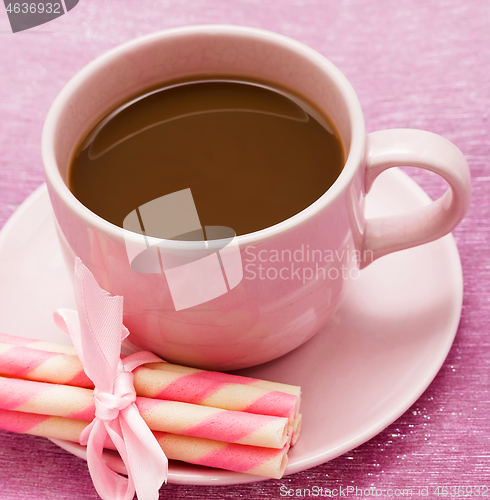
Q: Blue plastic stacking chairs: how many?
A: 0